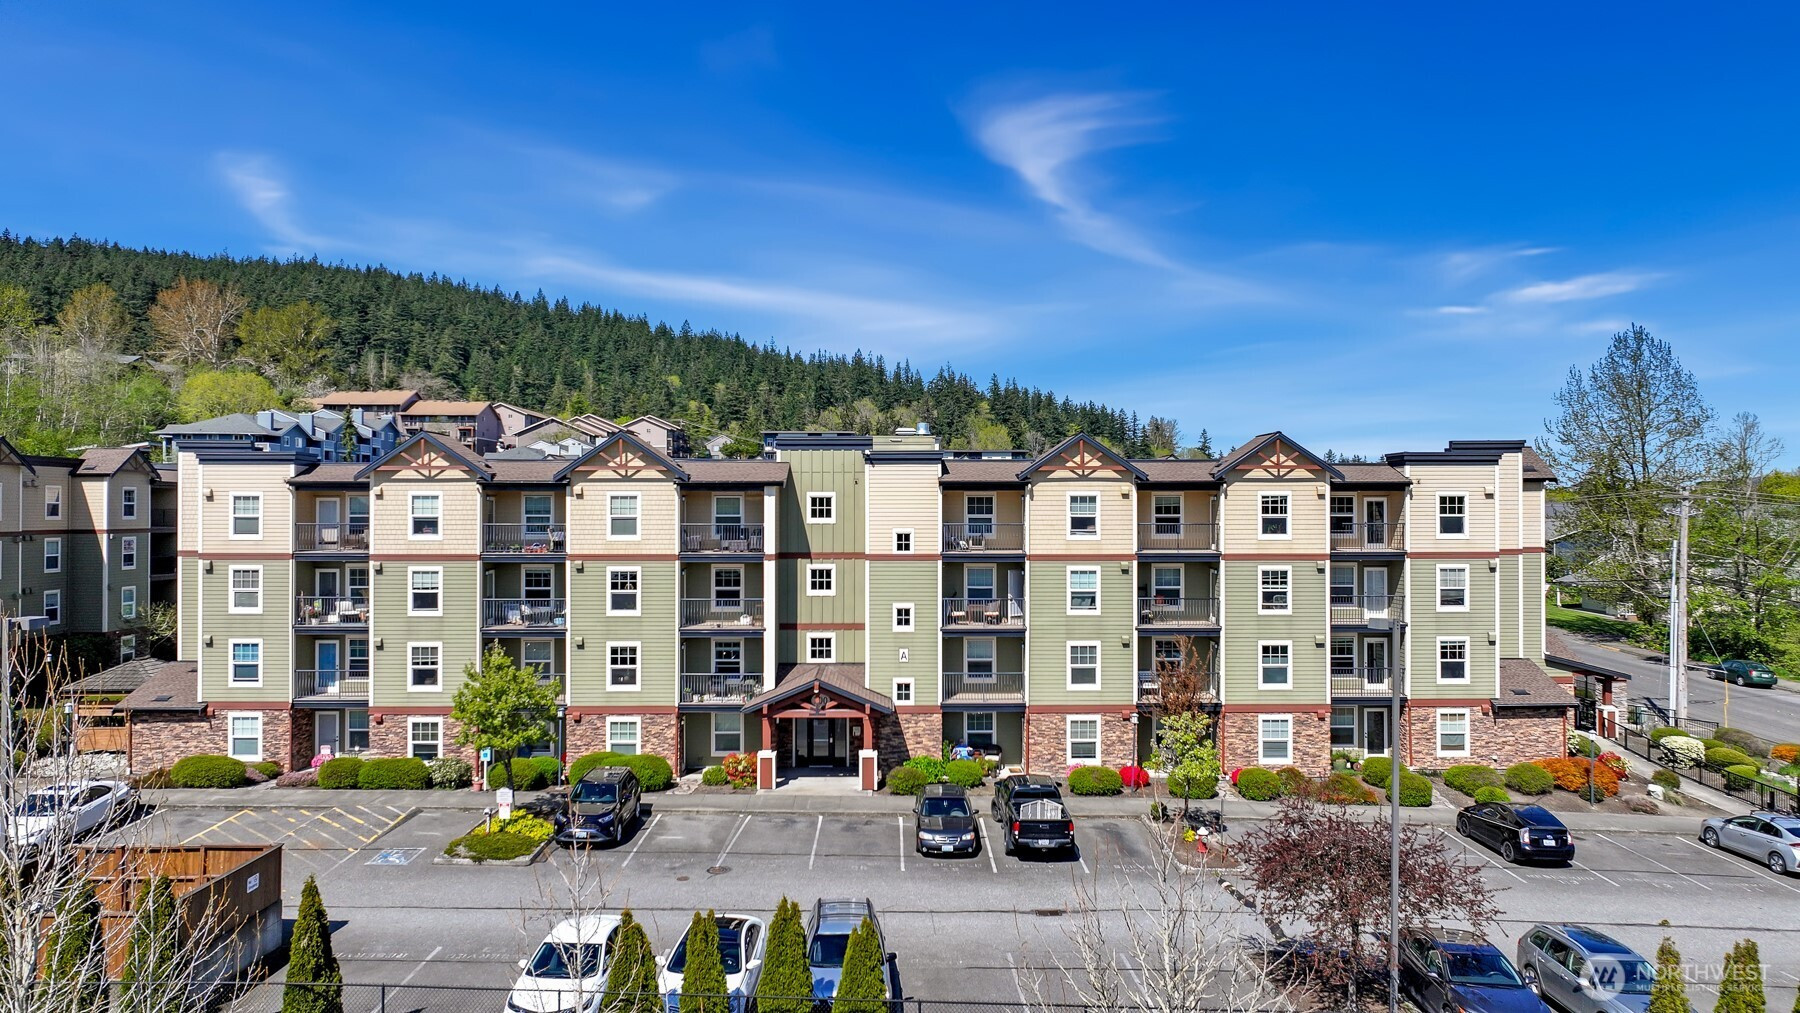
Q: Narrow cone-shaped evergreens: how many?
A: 9